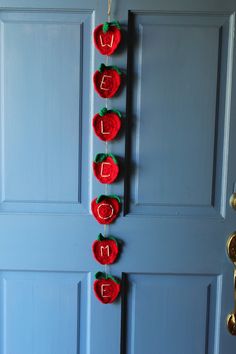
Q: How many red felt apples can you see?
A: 7